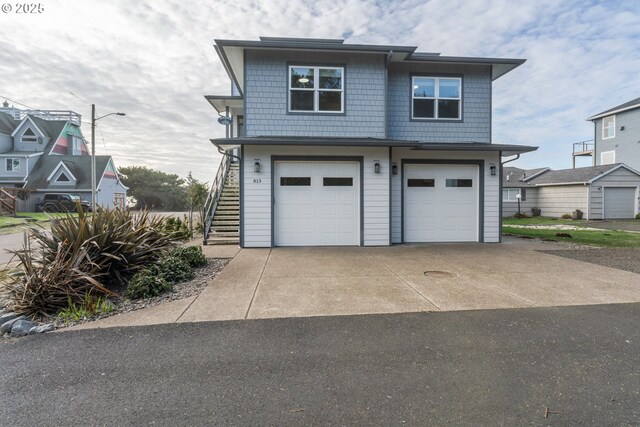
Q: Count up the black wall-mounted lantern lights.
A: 4